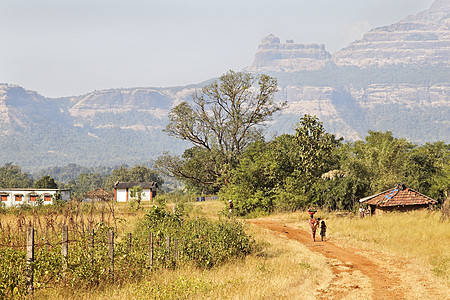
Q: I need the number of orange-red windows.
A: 4